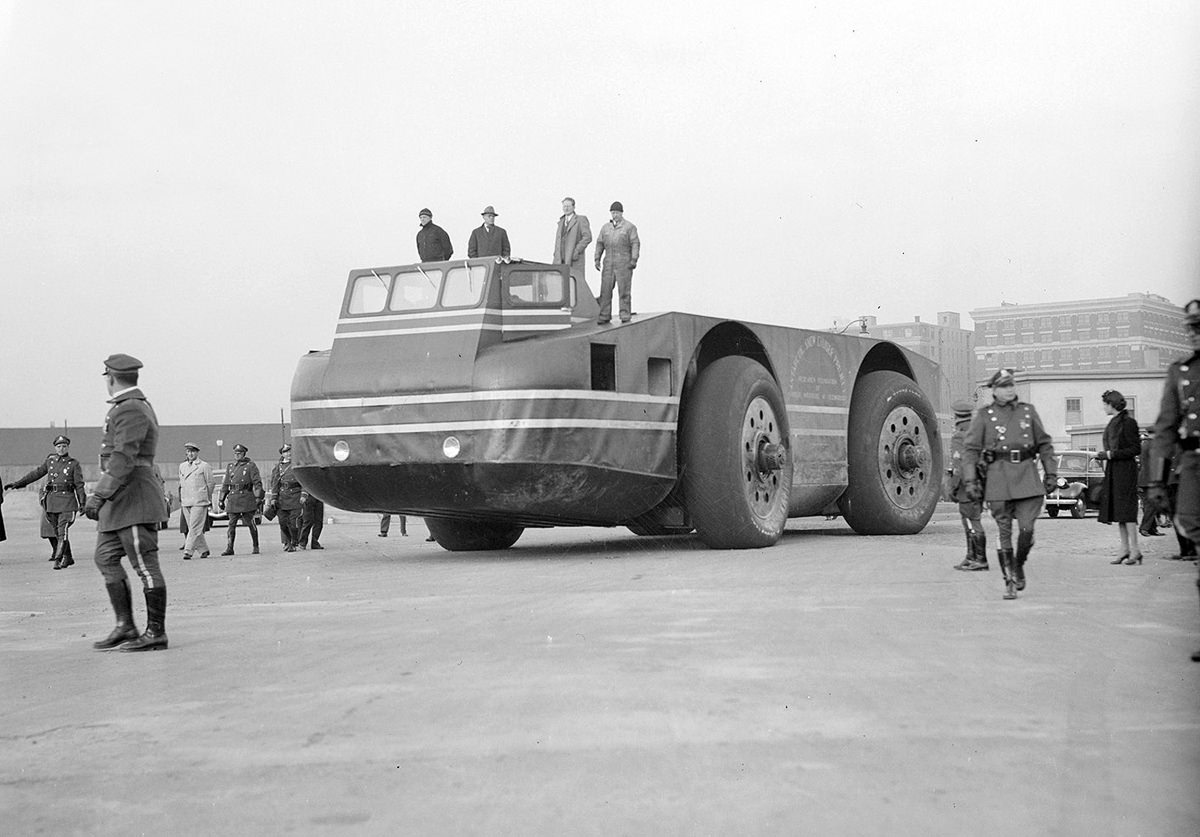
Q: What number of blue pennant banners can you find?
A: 0